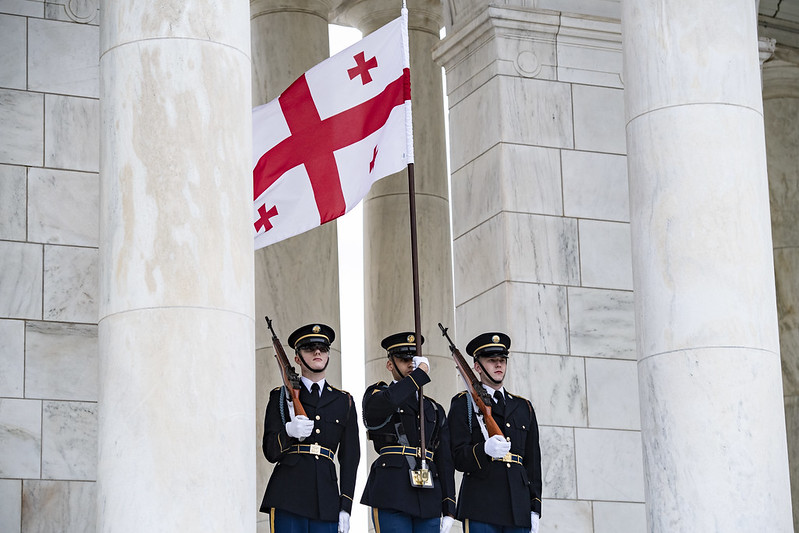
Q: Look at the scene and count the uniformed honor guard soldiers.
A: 3